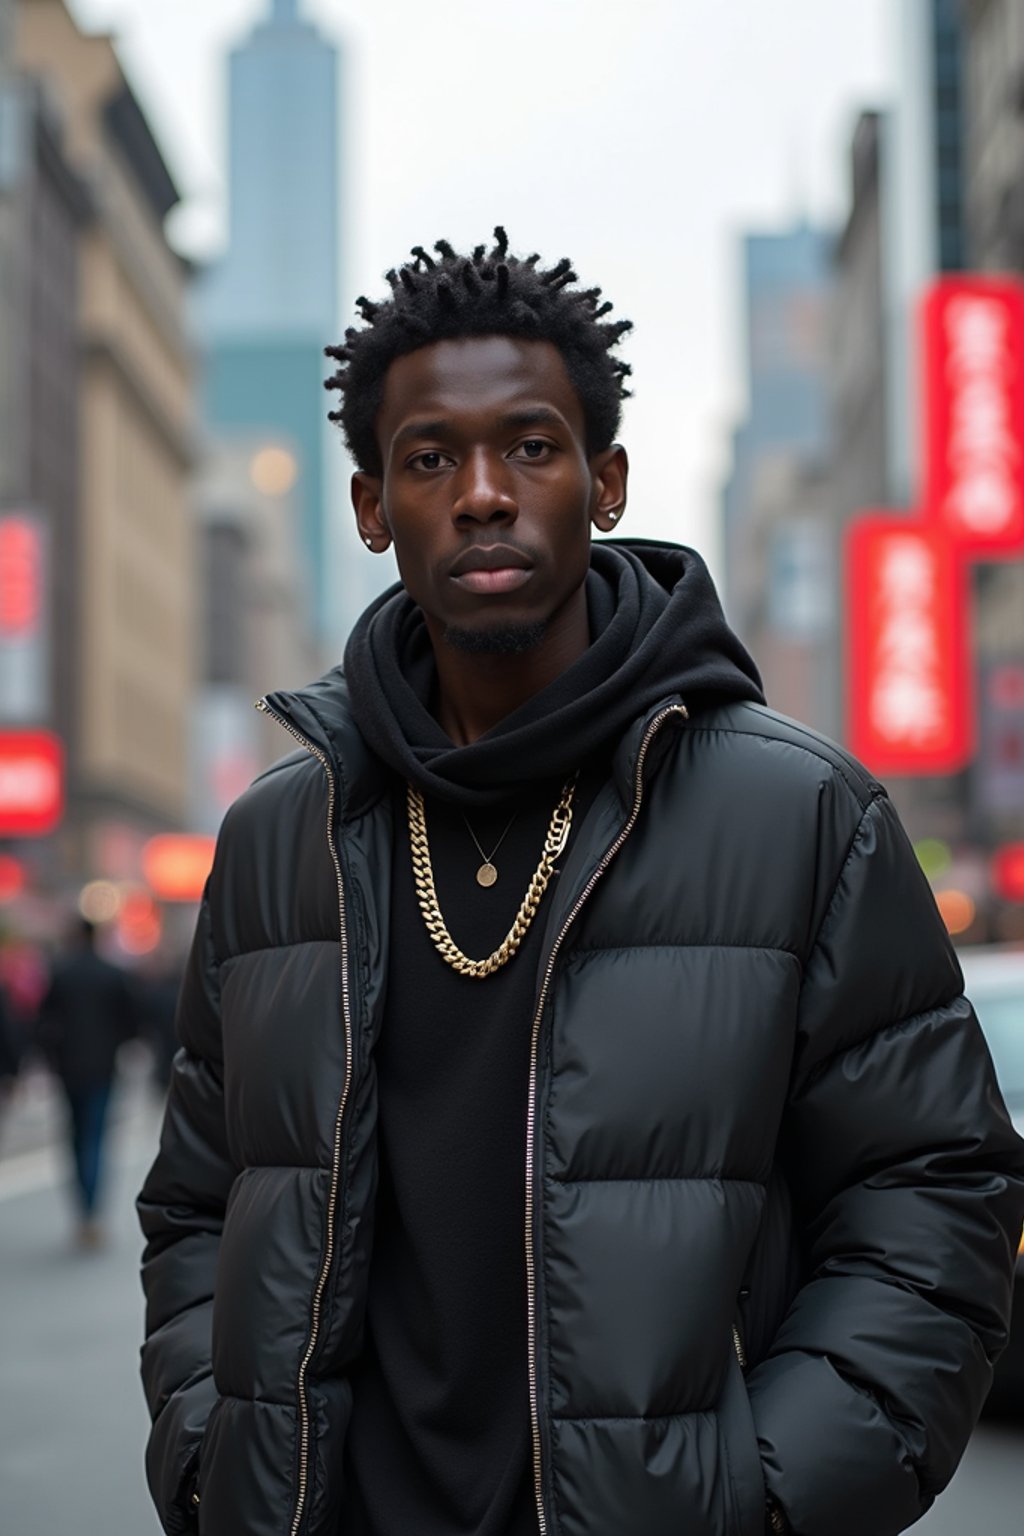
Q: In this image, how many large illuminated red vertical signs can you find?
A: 2